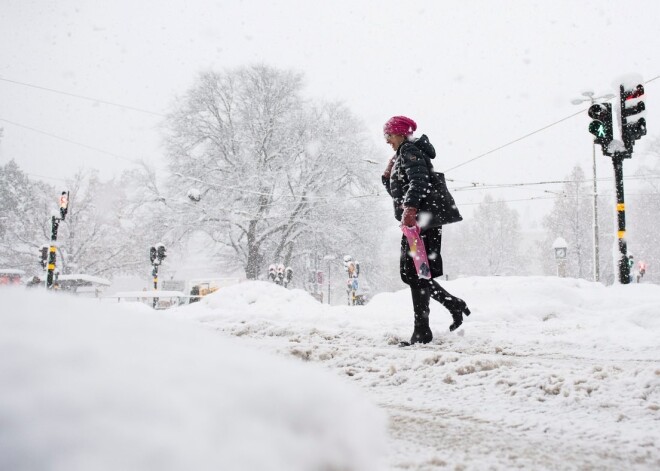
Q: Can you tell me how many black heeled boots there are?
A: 2